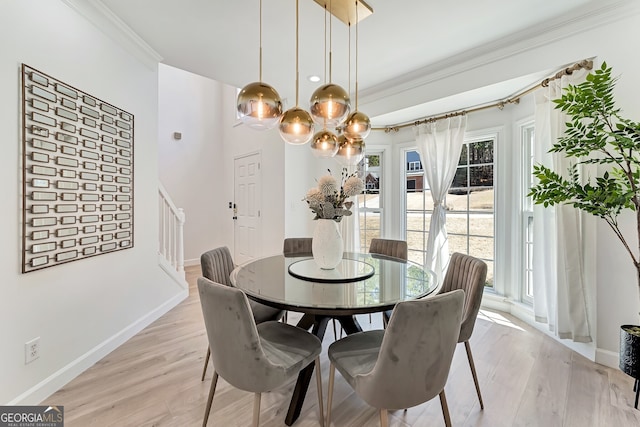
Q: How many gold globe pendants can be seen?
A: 6